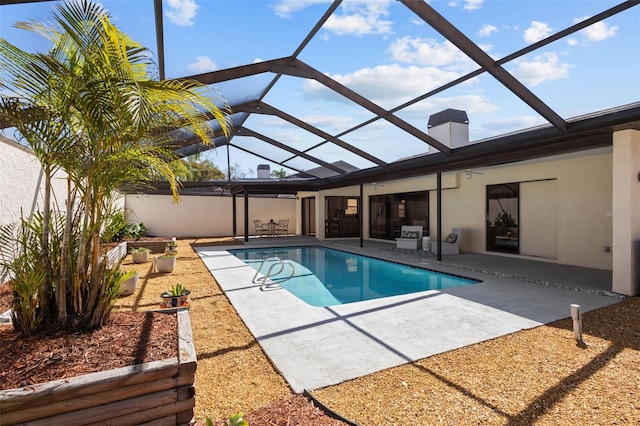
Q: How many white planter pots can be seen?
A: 3